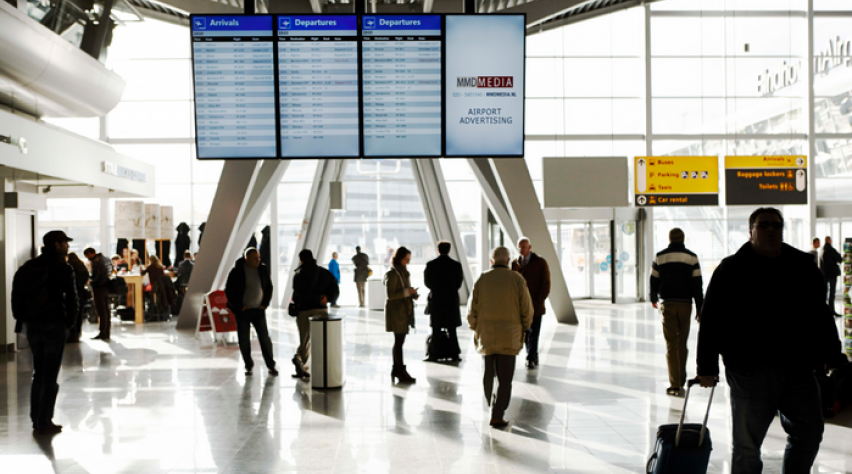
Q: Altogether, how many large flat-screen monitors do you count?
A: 4